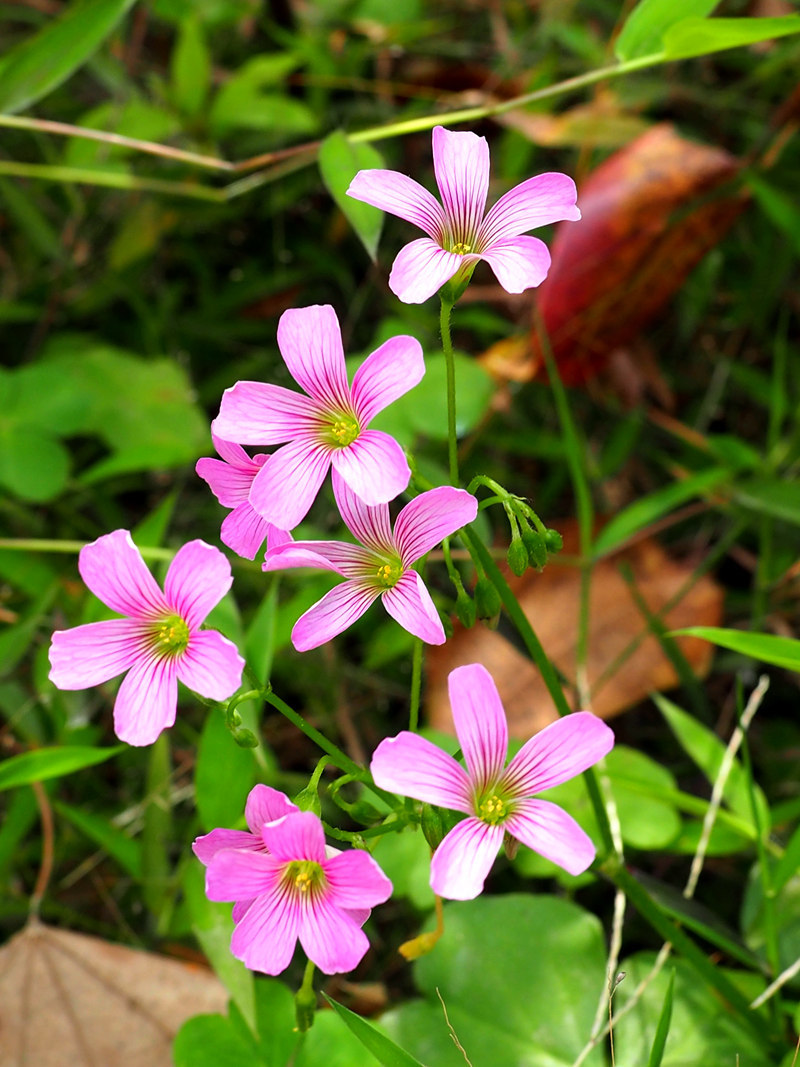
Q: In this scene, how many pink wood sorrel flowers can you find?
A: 8